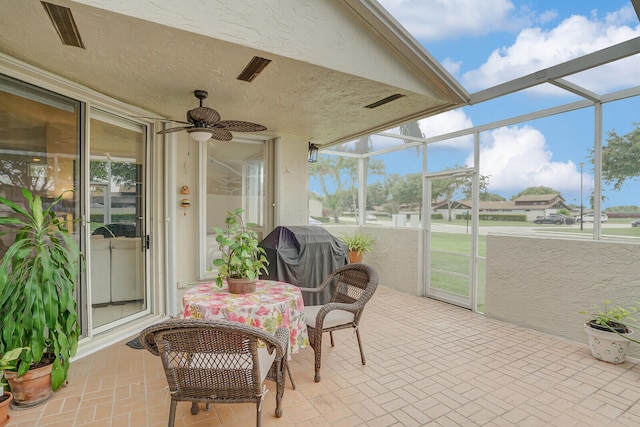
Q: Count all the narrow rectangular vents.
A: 3